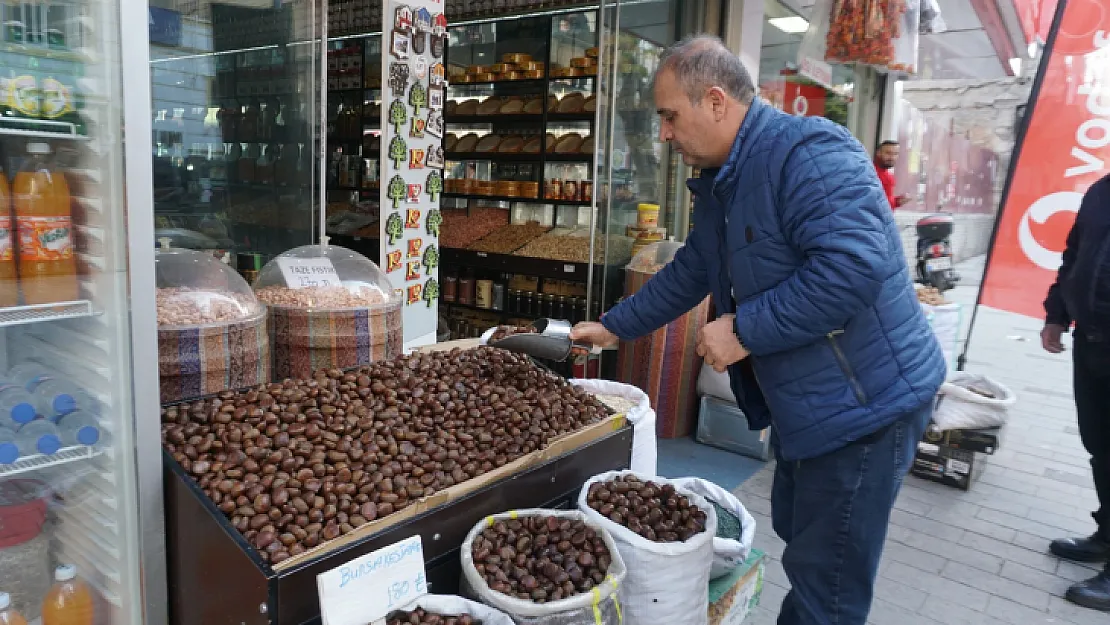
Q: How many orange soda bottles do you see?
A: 4